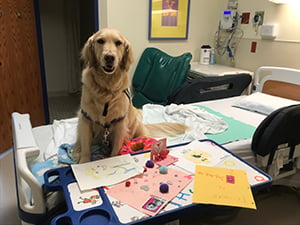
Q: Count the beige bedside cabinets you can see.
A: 1